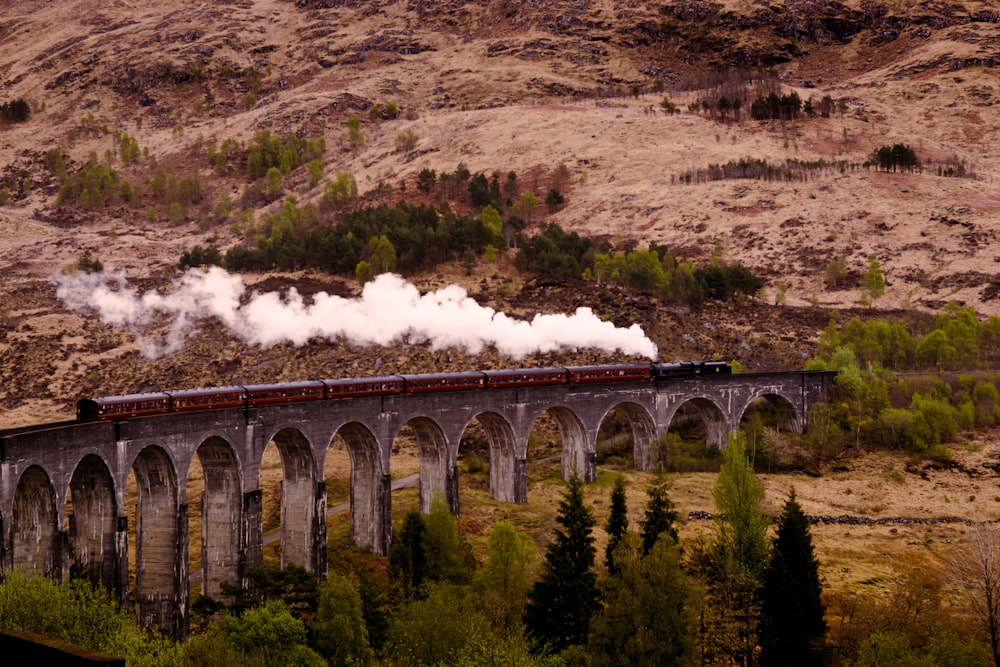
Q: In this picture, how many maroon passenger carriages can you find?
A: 7